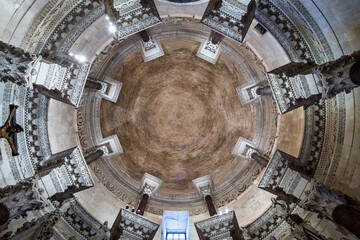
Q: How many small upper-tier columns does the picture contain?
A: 8